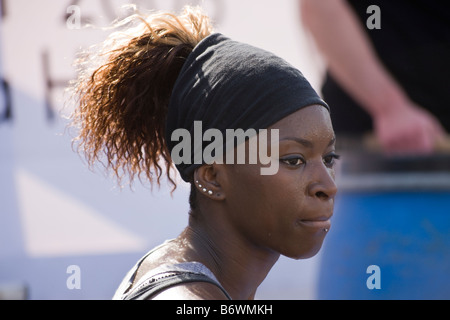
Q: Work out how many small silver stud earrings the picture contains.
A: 4